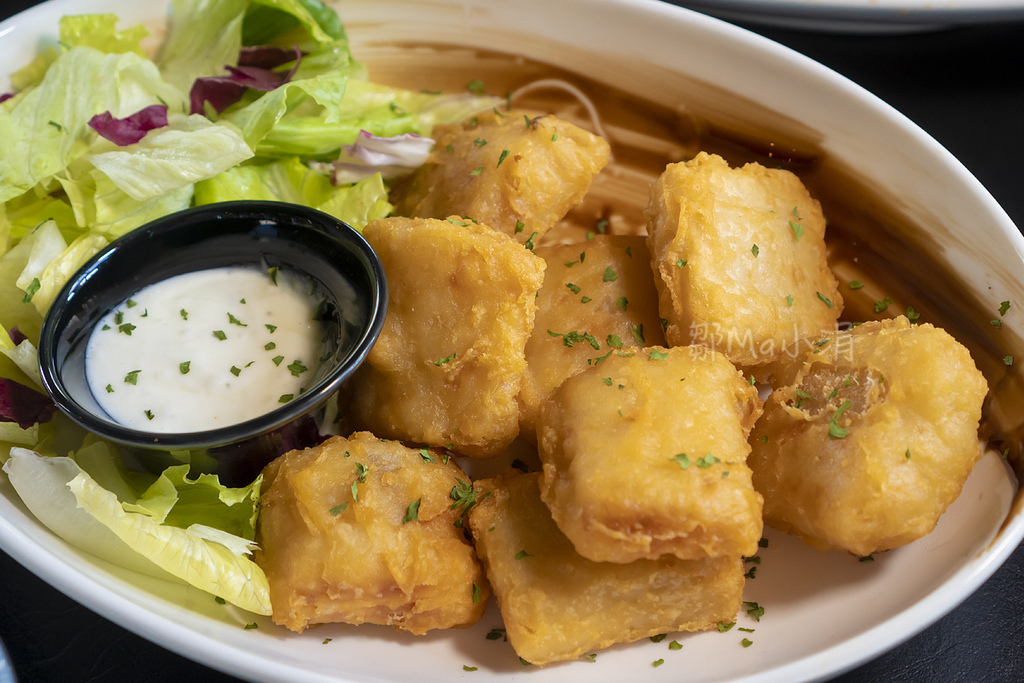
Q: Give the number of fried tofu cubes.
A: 8